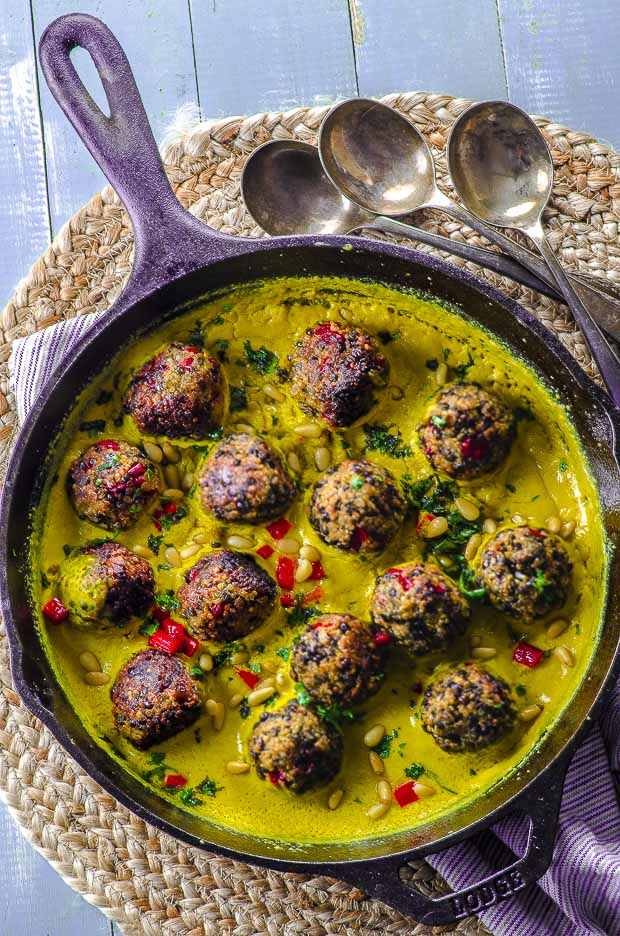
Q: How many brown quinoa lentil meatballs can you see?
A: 14